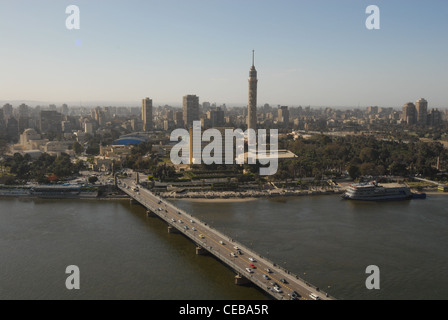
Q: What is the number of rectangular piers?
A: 5